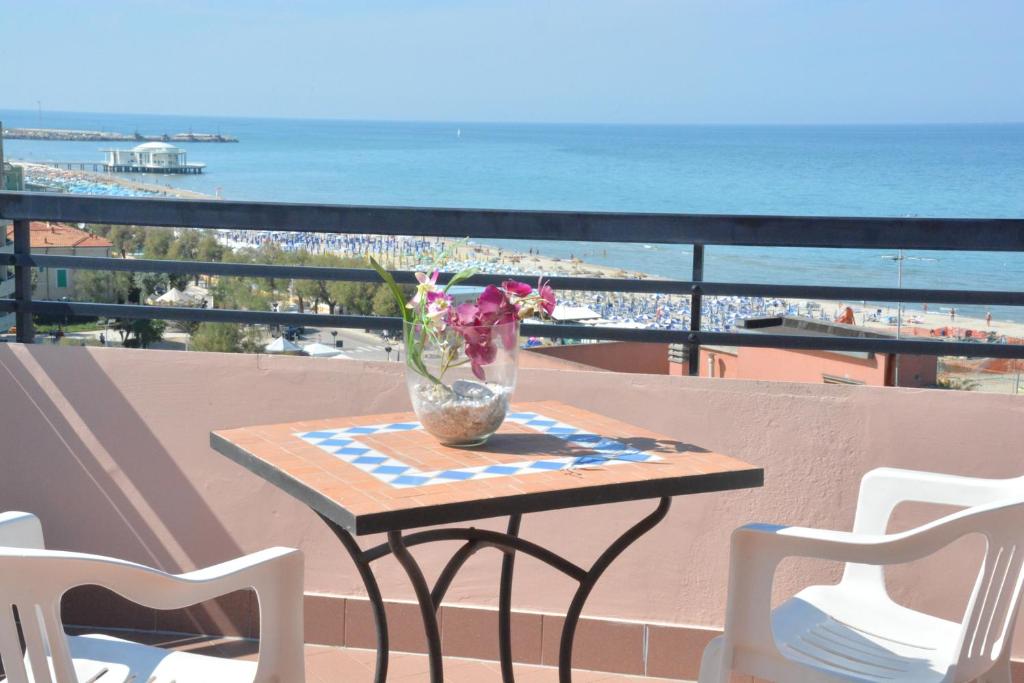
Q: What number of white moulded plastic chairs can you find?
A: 2